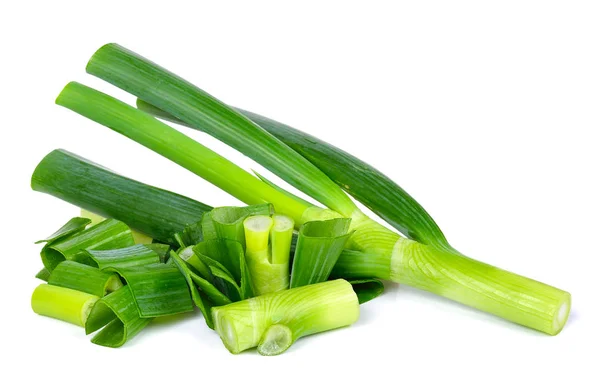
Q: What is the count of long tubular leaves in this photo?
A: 4